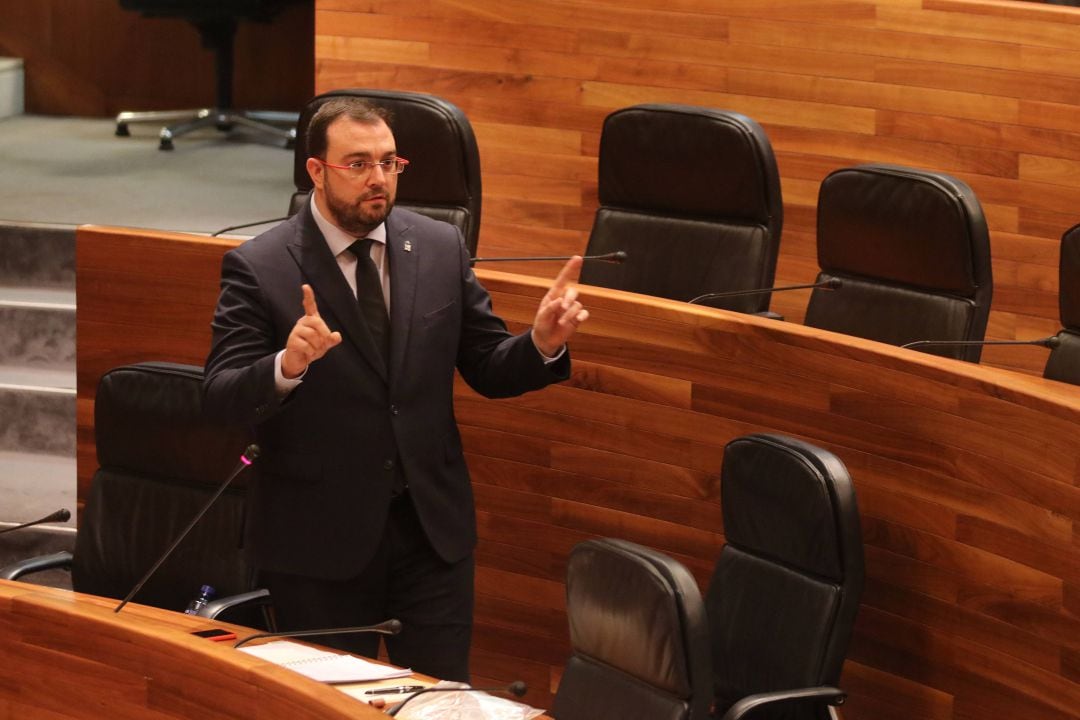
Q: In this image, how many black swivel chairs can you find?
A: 8